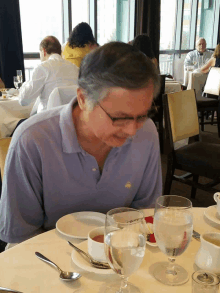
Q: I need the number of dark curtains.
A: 2